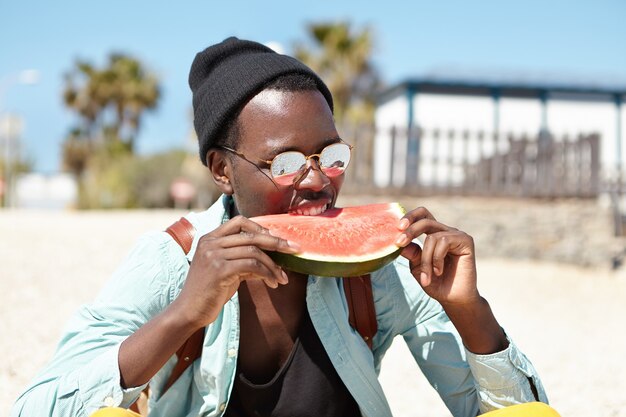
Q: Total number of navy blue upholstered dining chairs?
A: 0